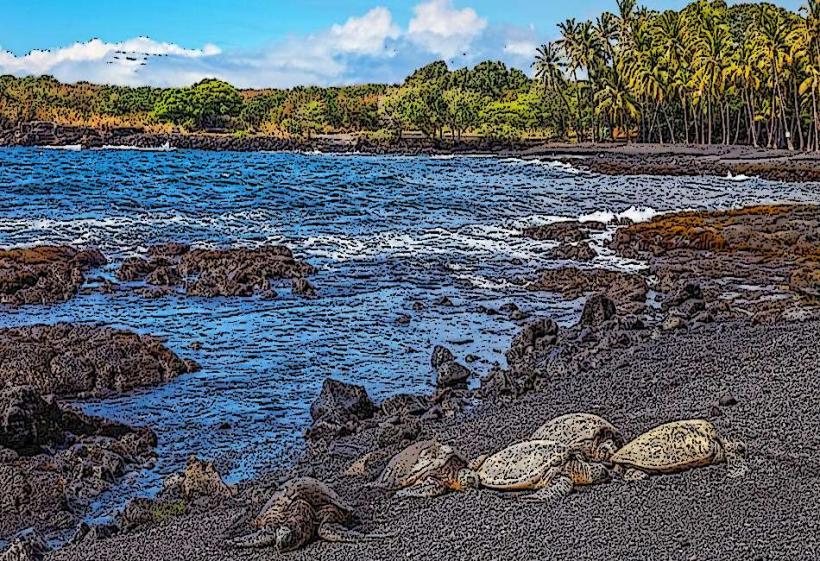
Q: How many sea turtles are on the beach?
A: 5